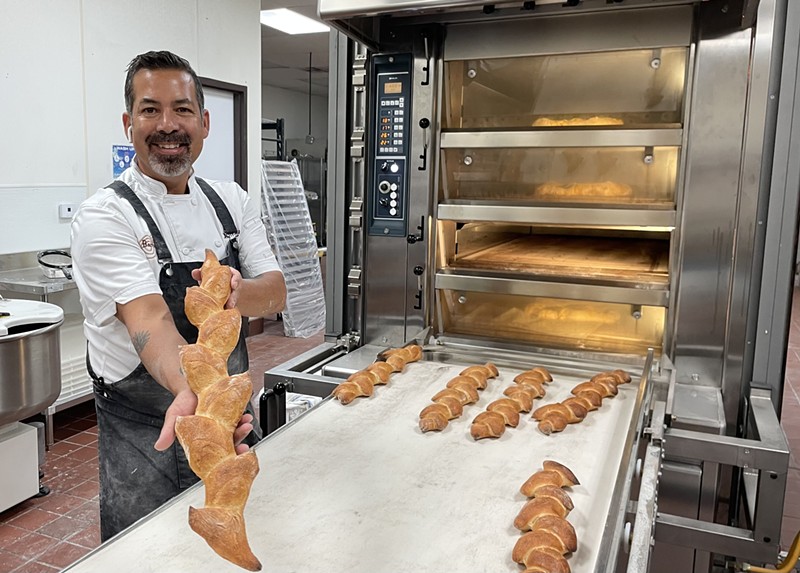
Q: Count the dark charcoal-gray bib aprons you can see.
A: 1